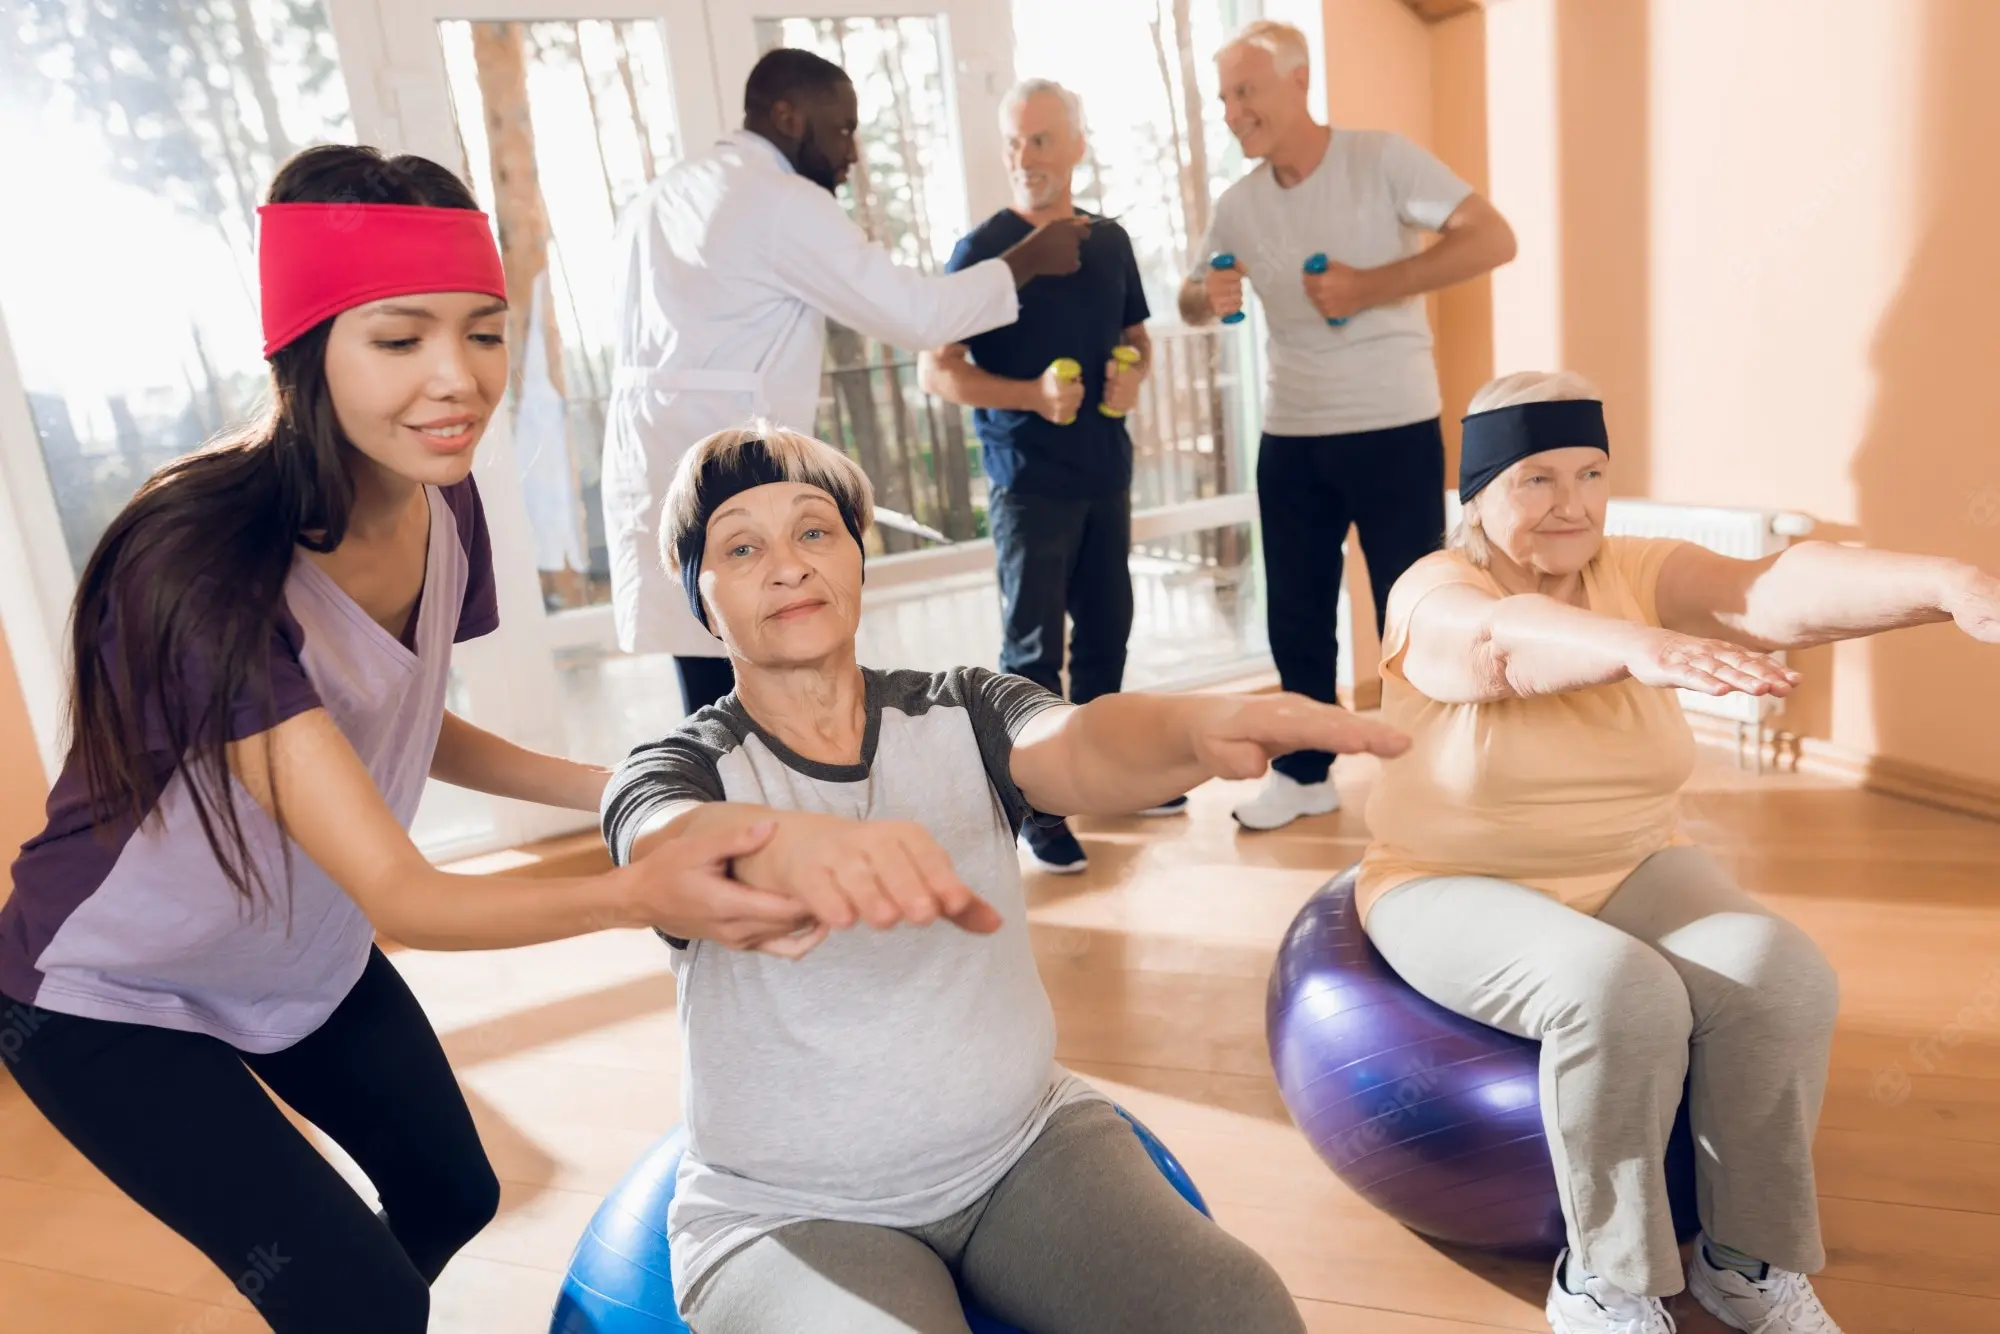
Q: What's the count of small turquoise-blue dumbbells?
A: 2